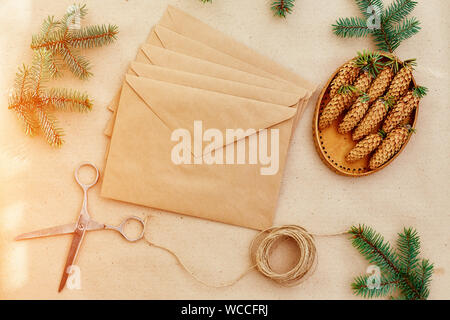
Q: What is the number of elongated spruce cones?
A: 10